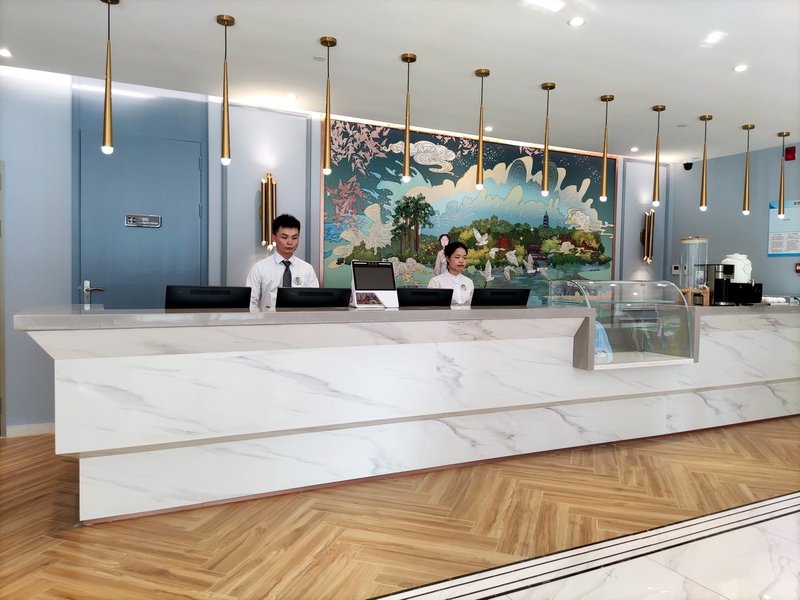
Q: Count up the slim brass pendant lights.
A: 11